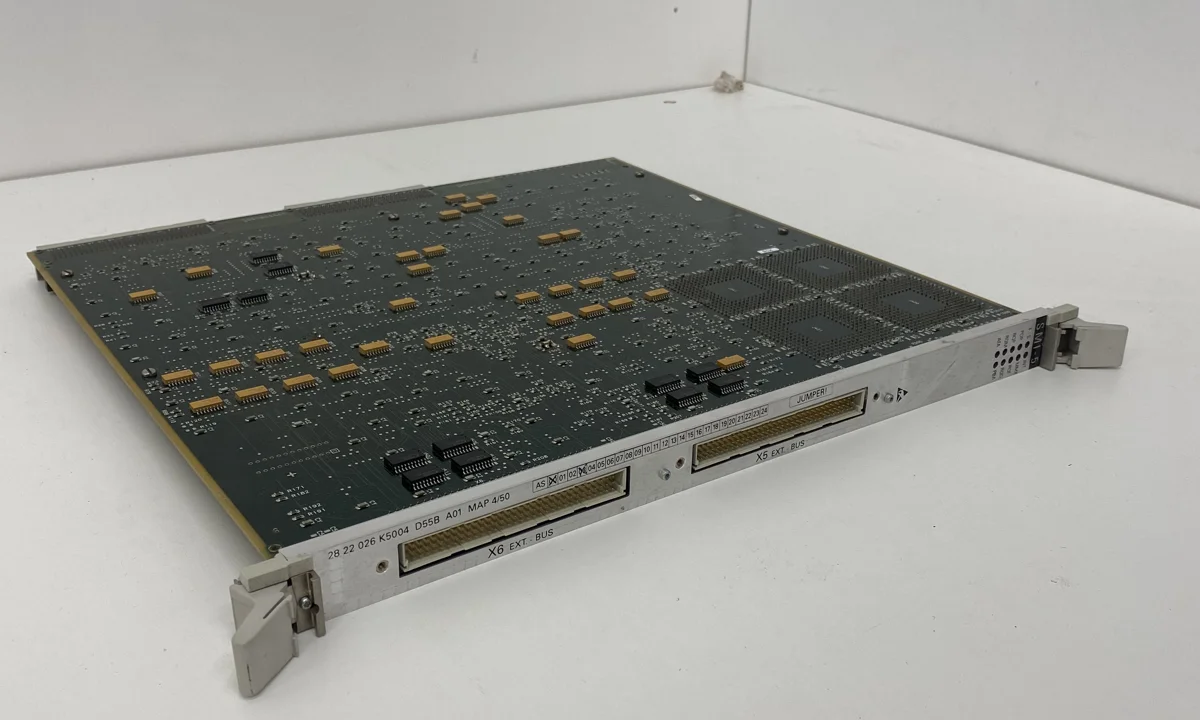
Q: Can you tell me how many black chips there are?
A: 12